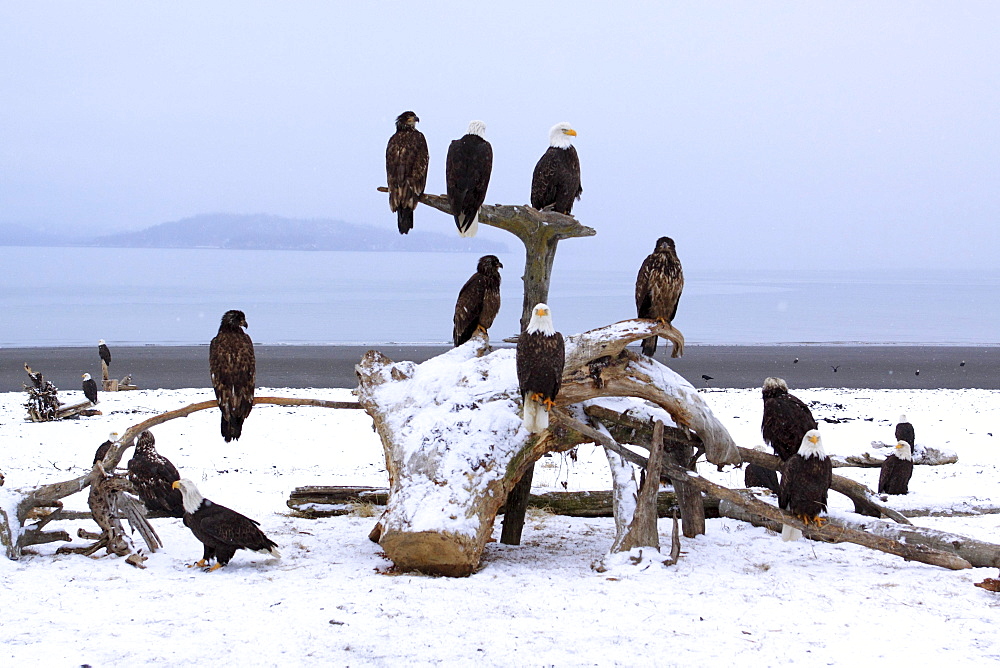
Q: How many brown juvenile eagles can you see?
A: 5